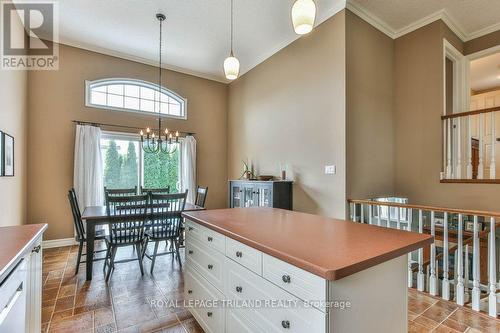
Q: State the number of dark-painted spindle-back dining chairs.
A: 6